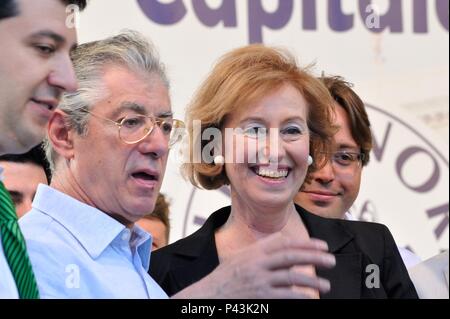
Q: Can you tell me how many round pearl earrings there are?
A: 2